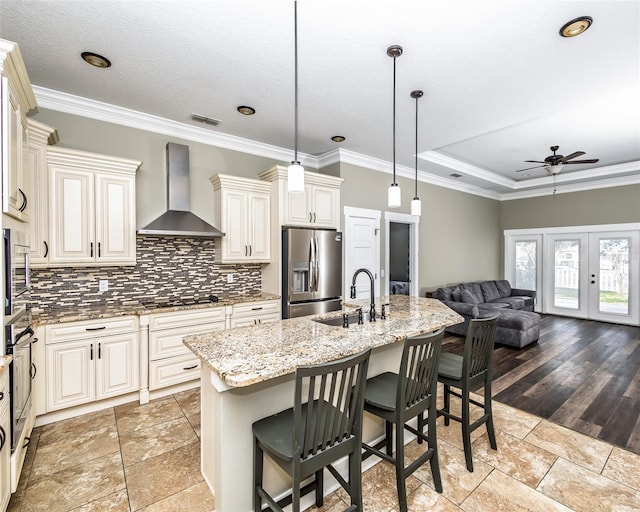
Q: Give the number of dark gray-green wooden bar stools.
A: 3